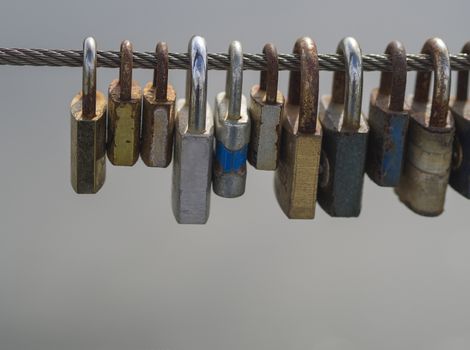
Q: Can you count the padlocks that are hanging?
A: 11